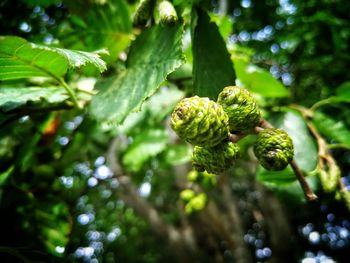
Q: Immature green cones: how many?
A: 4